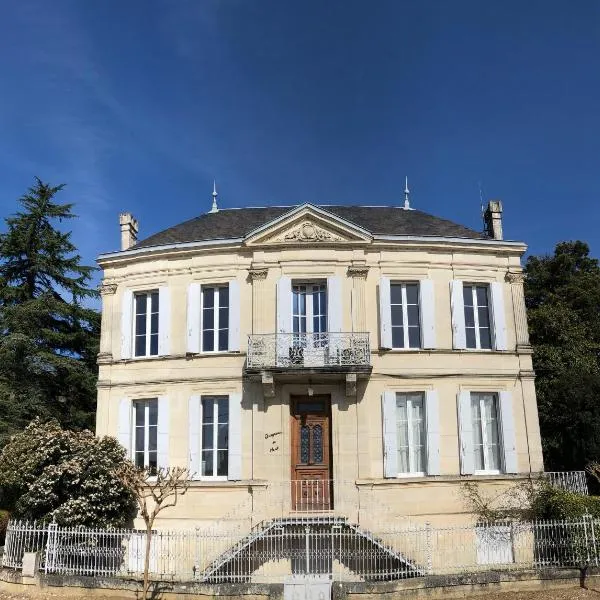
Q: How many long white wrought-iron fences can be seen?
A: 1